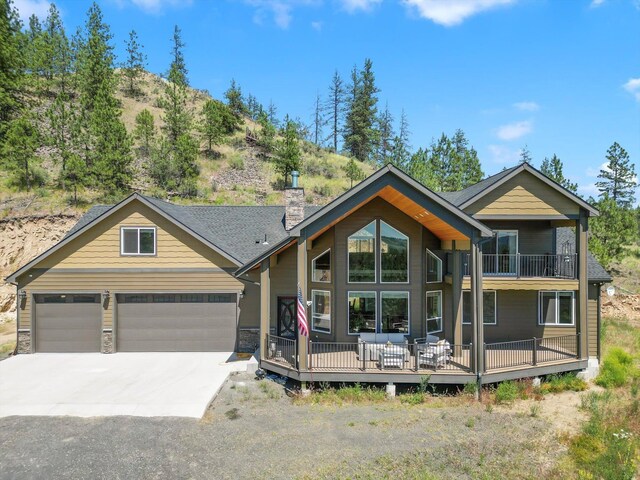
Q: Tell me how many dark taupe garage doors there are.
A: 2